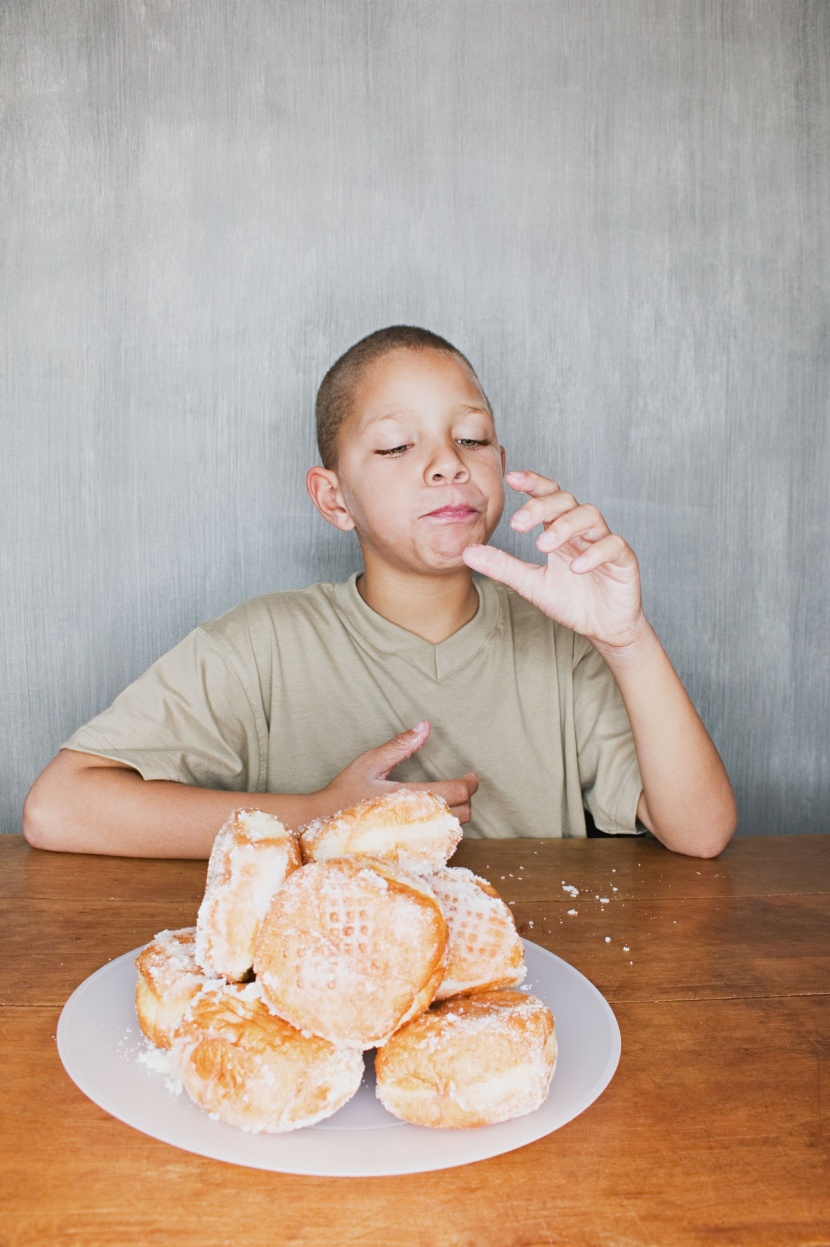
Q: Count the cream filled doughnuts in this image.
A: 7